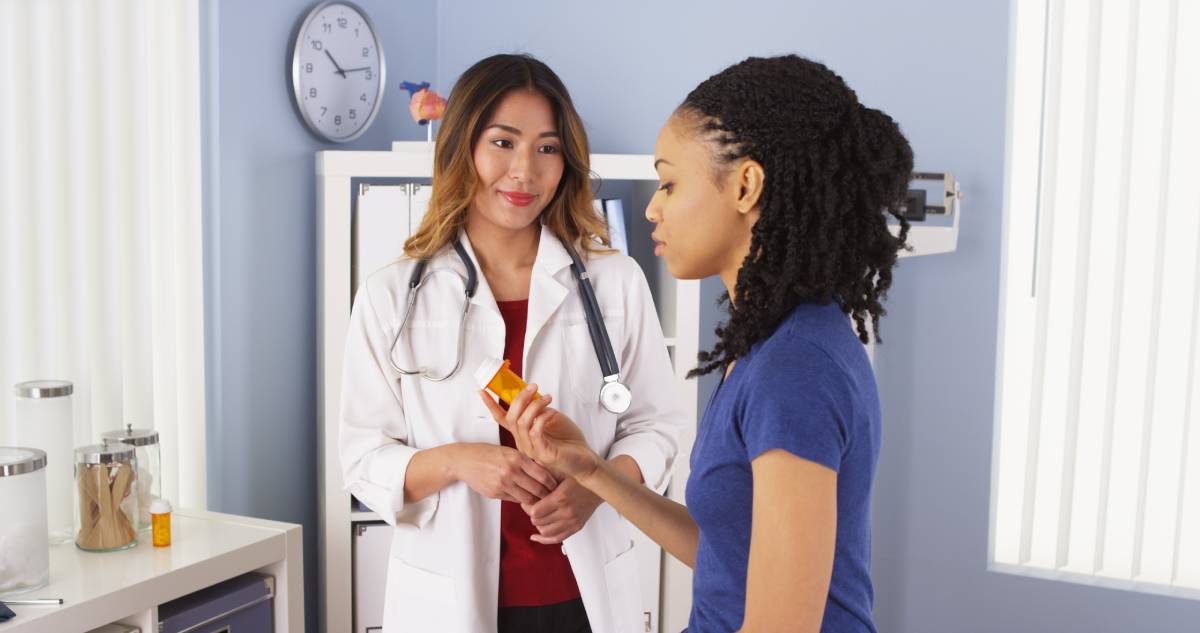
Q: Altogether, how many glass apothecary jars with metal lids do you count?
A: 4